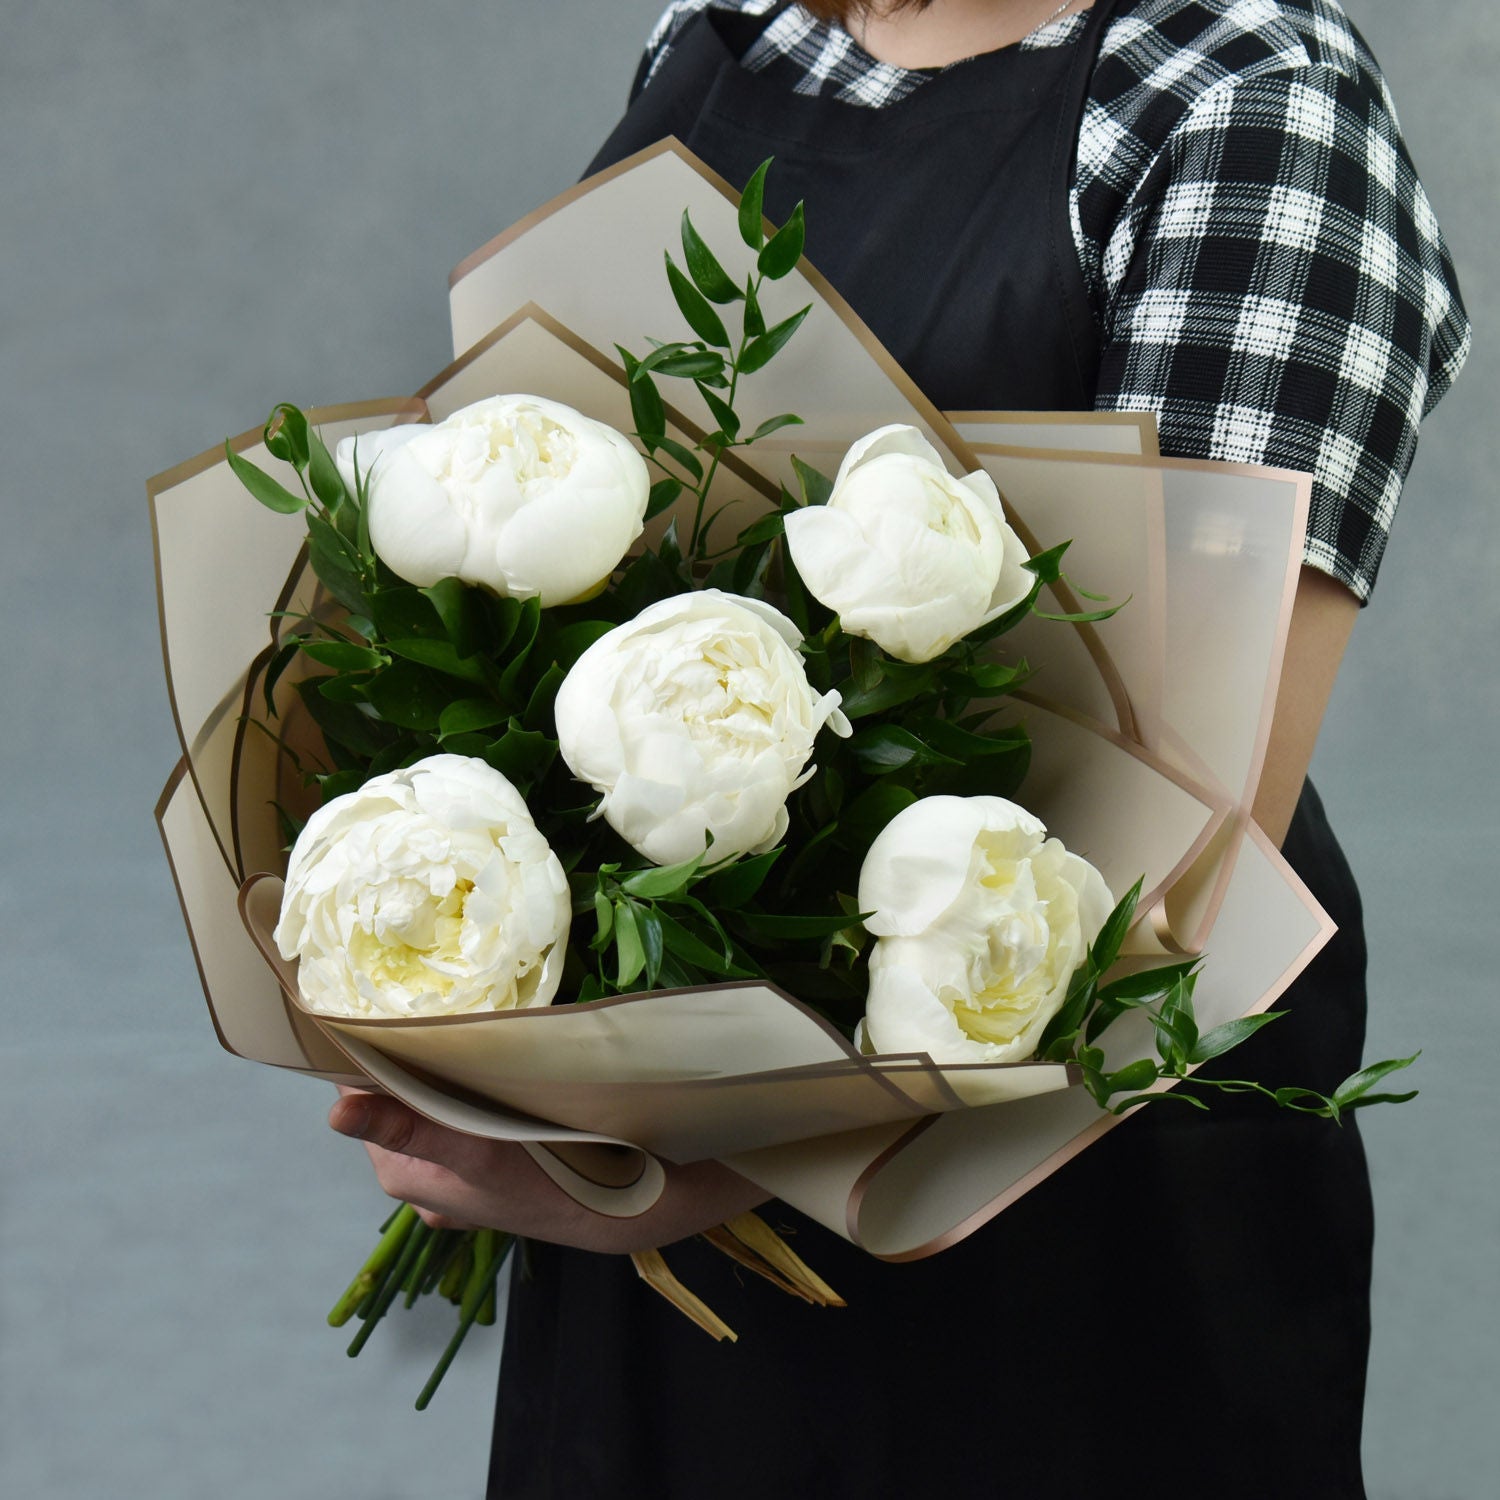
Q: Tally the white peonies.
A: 5